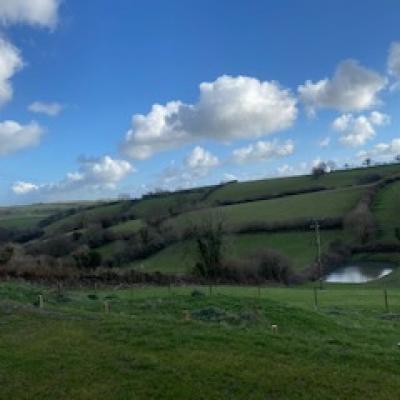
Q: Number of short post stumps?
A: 4